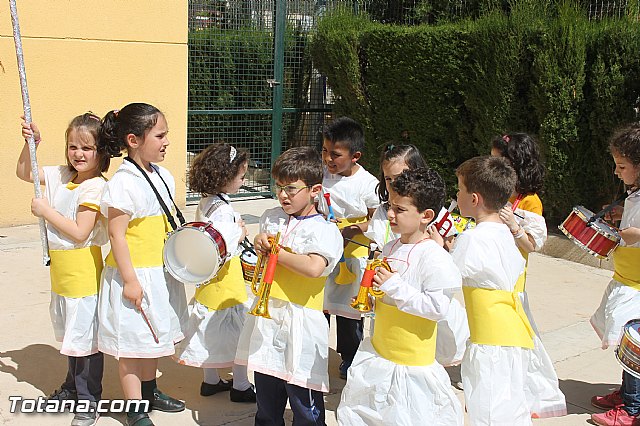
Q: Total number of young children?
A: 10